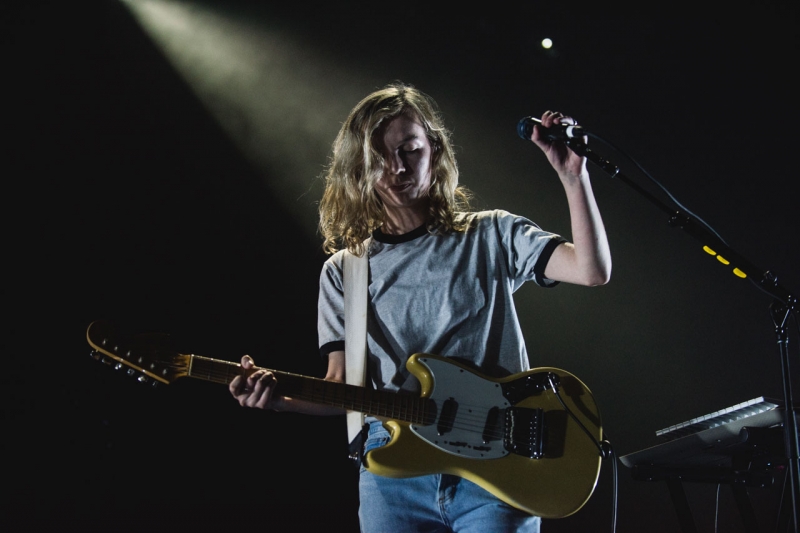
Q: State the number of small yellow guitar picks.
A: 3